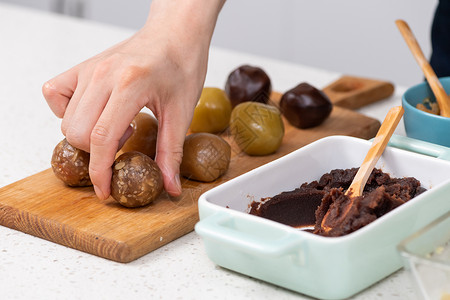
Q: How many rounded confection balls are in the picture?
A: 8